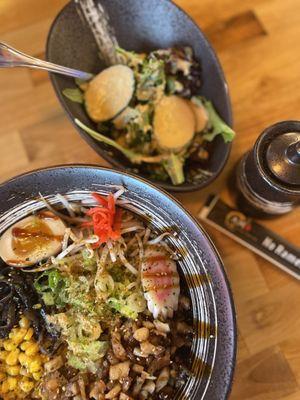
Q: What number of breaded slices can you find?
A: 2